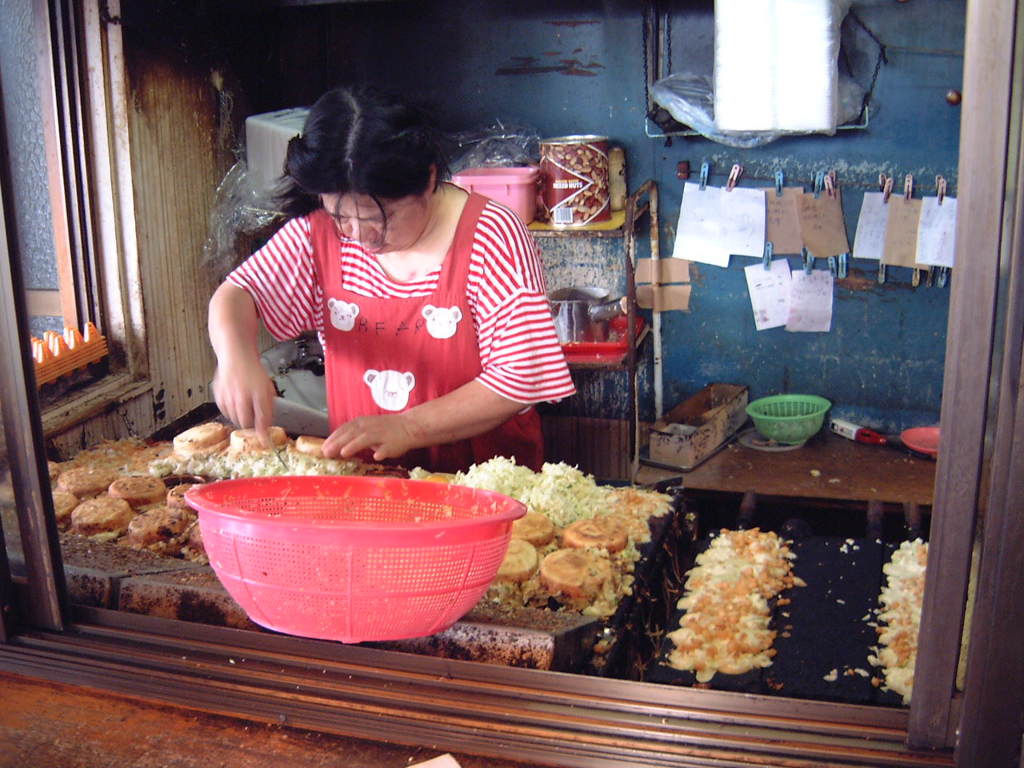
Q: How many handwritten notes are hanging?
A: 9